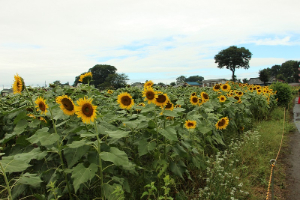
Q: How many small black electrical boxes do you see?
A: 0